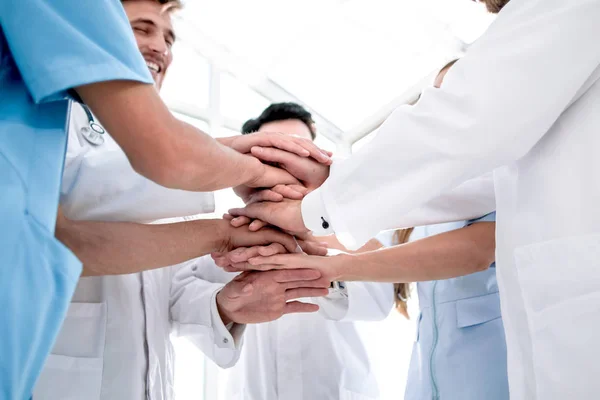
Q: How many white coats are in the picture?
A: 3